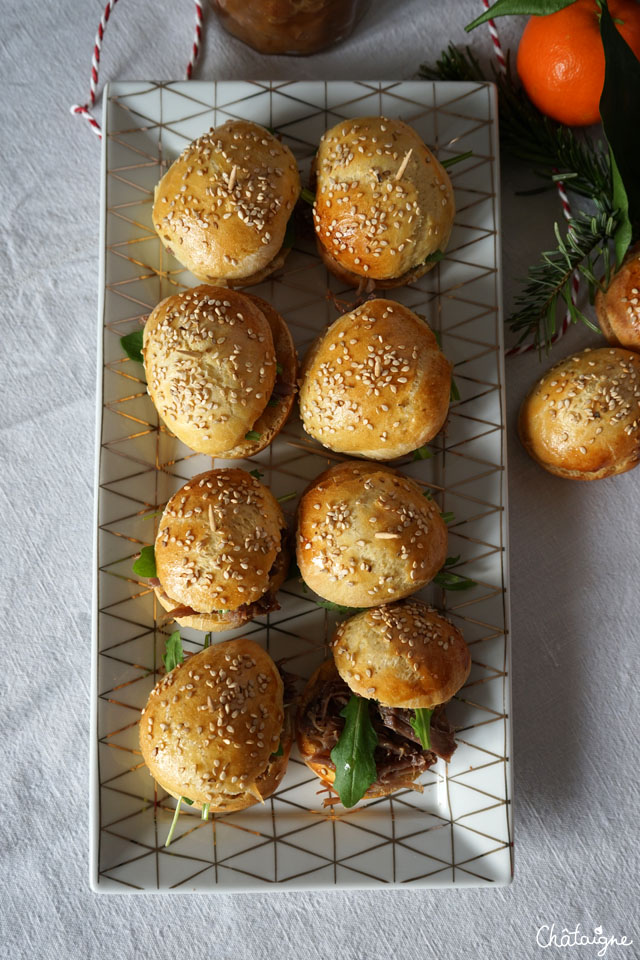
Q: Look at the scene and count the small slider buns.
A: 10